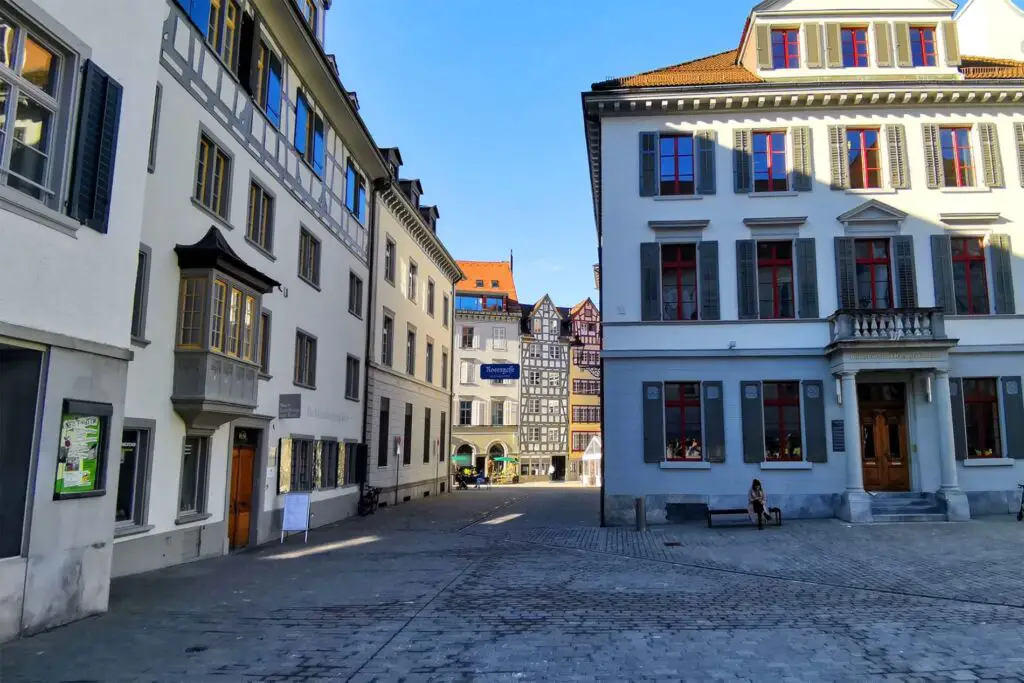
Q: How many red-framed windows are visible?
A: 14